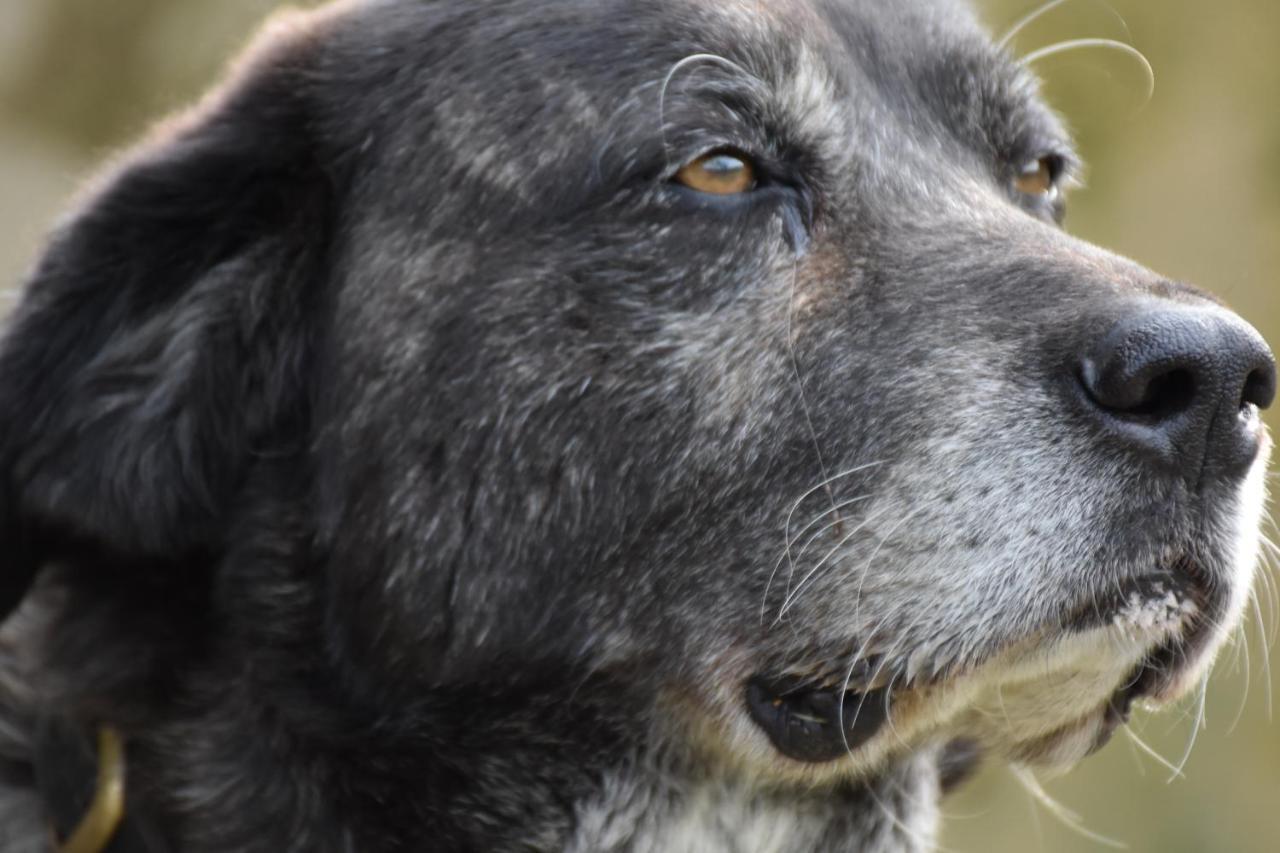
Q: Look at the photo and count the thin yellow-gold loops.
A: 1